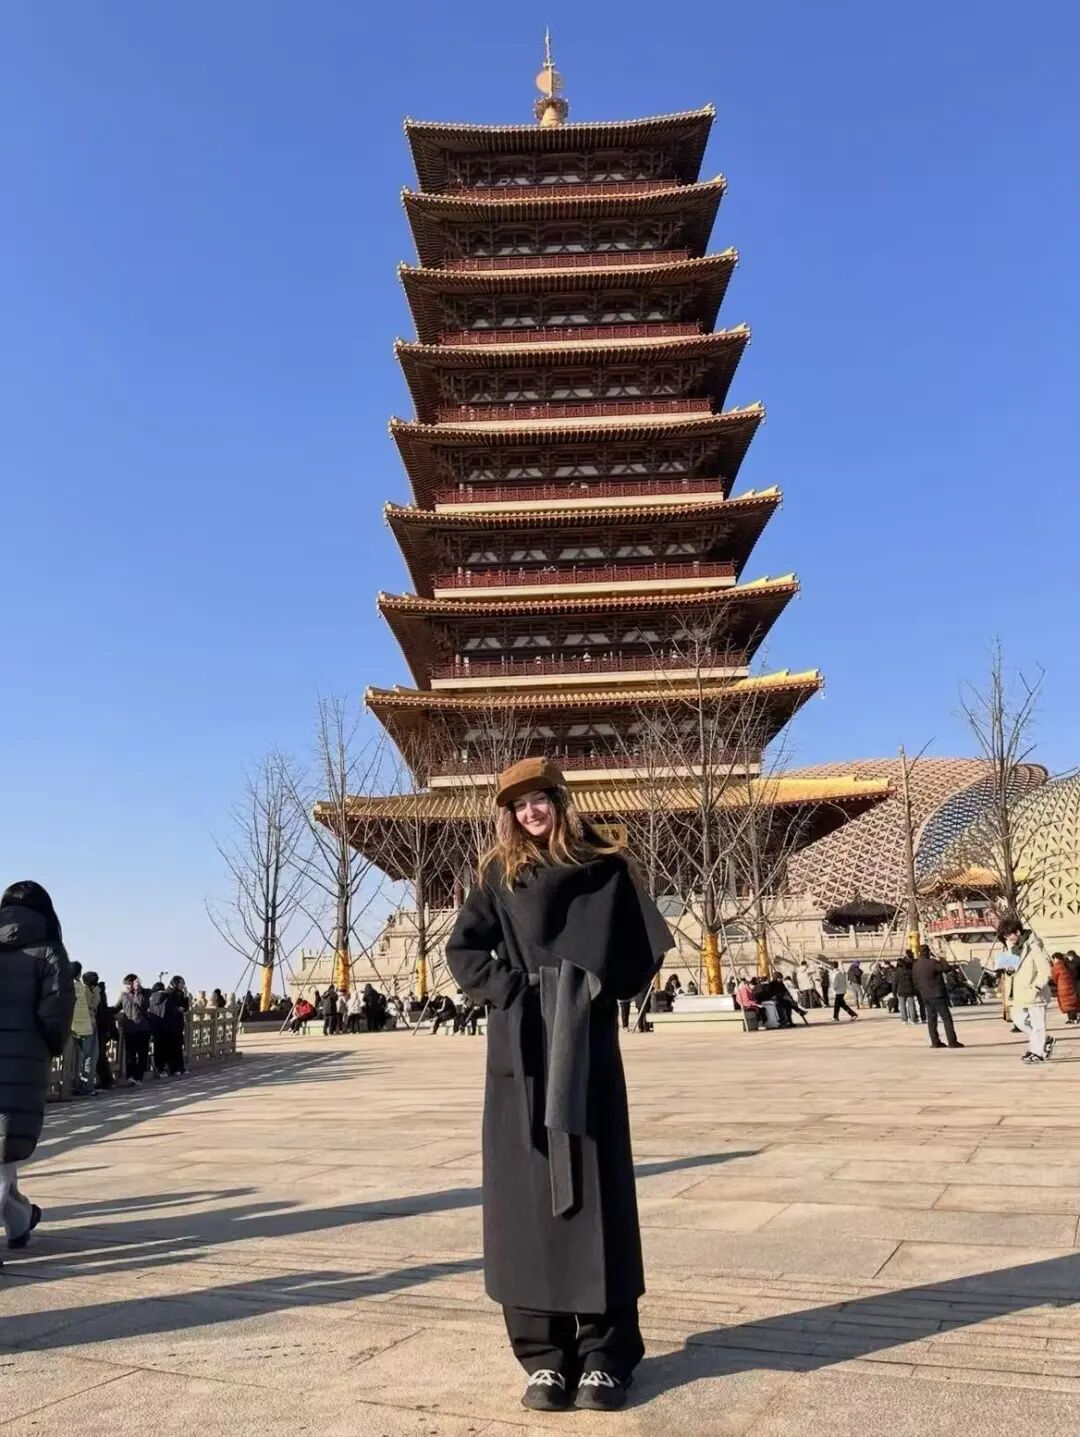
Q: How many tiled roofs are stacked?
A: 9